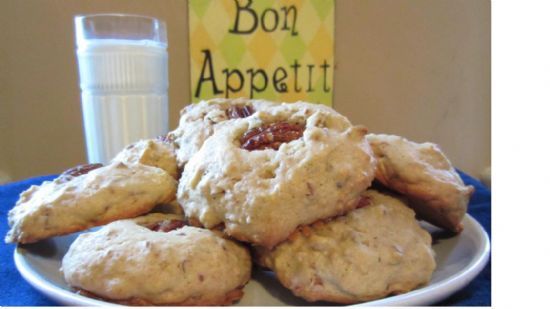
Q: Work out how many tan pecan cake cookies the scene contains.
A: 7